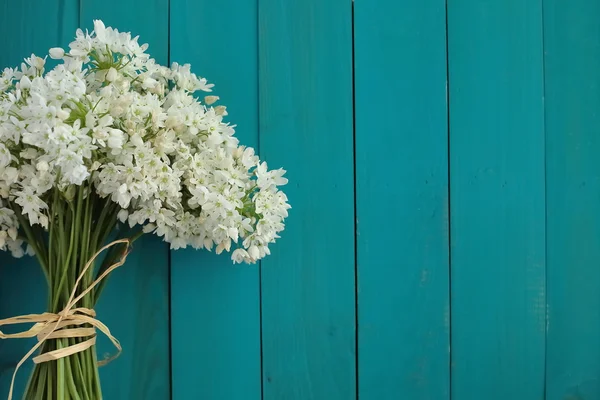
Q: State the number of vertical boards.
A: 7